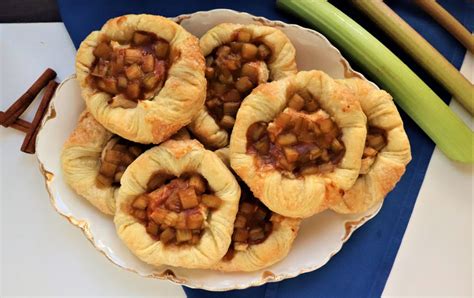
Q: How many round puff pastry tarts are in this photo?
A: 7